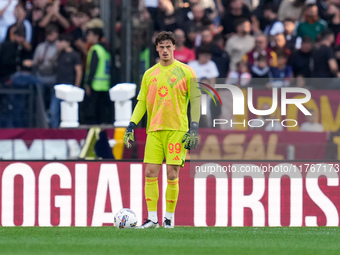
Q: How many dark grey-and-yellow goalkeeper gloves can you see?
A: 2